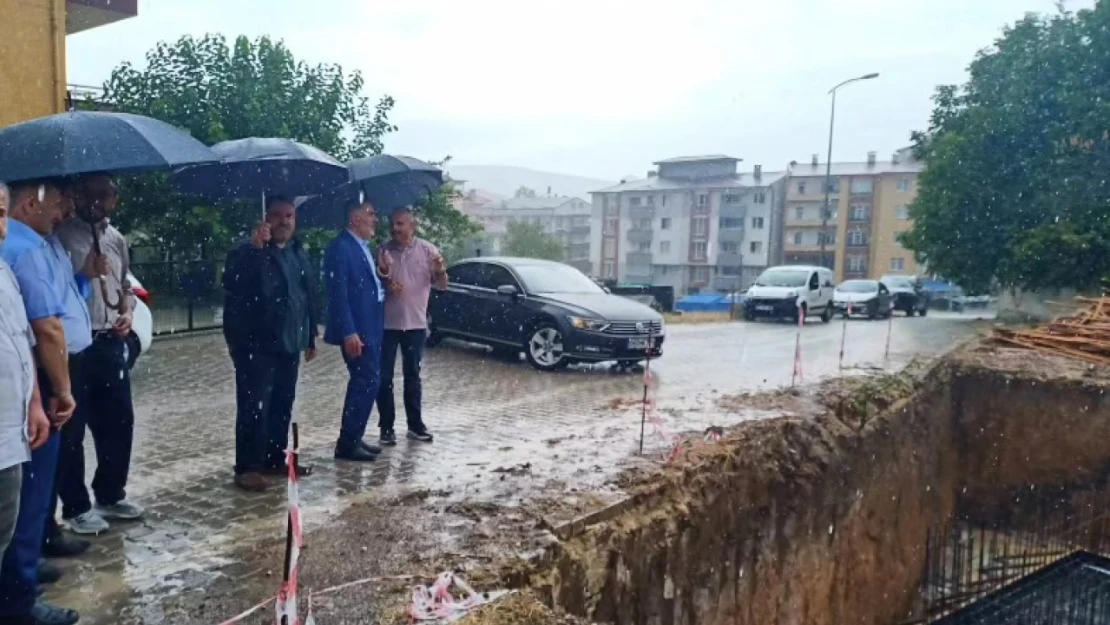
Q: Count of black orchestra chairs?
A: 0